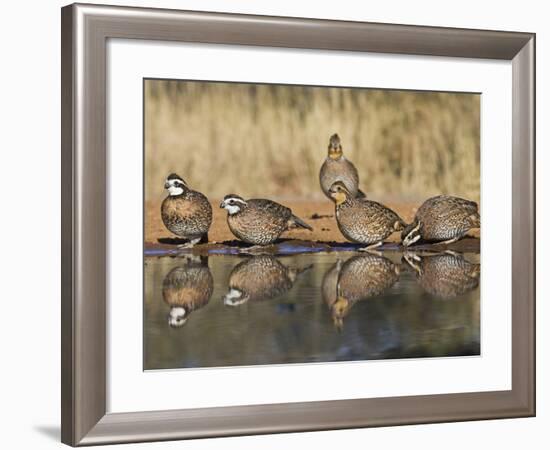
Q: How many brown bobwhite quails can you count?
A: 5